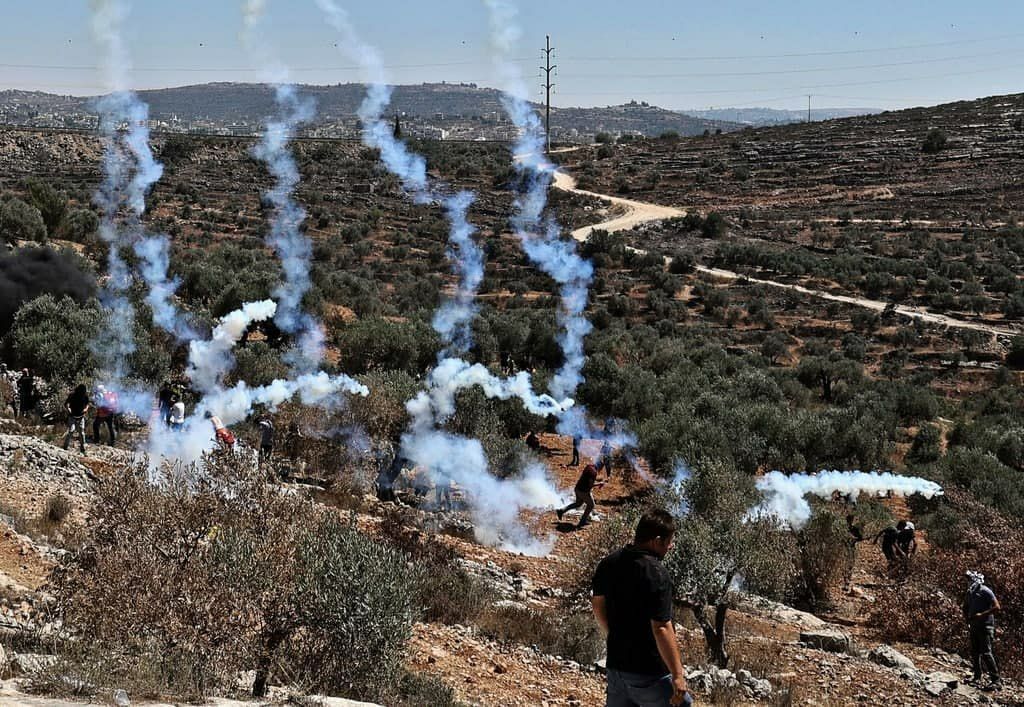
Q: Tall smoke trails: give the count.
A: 4